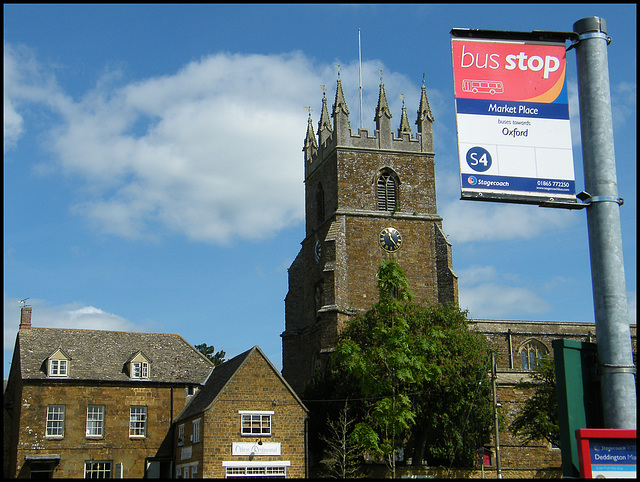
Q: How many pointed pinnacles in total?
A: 6